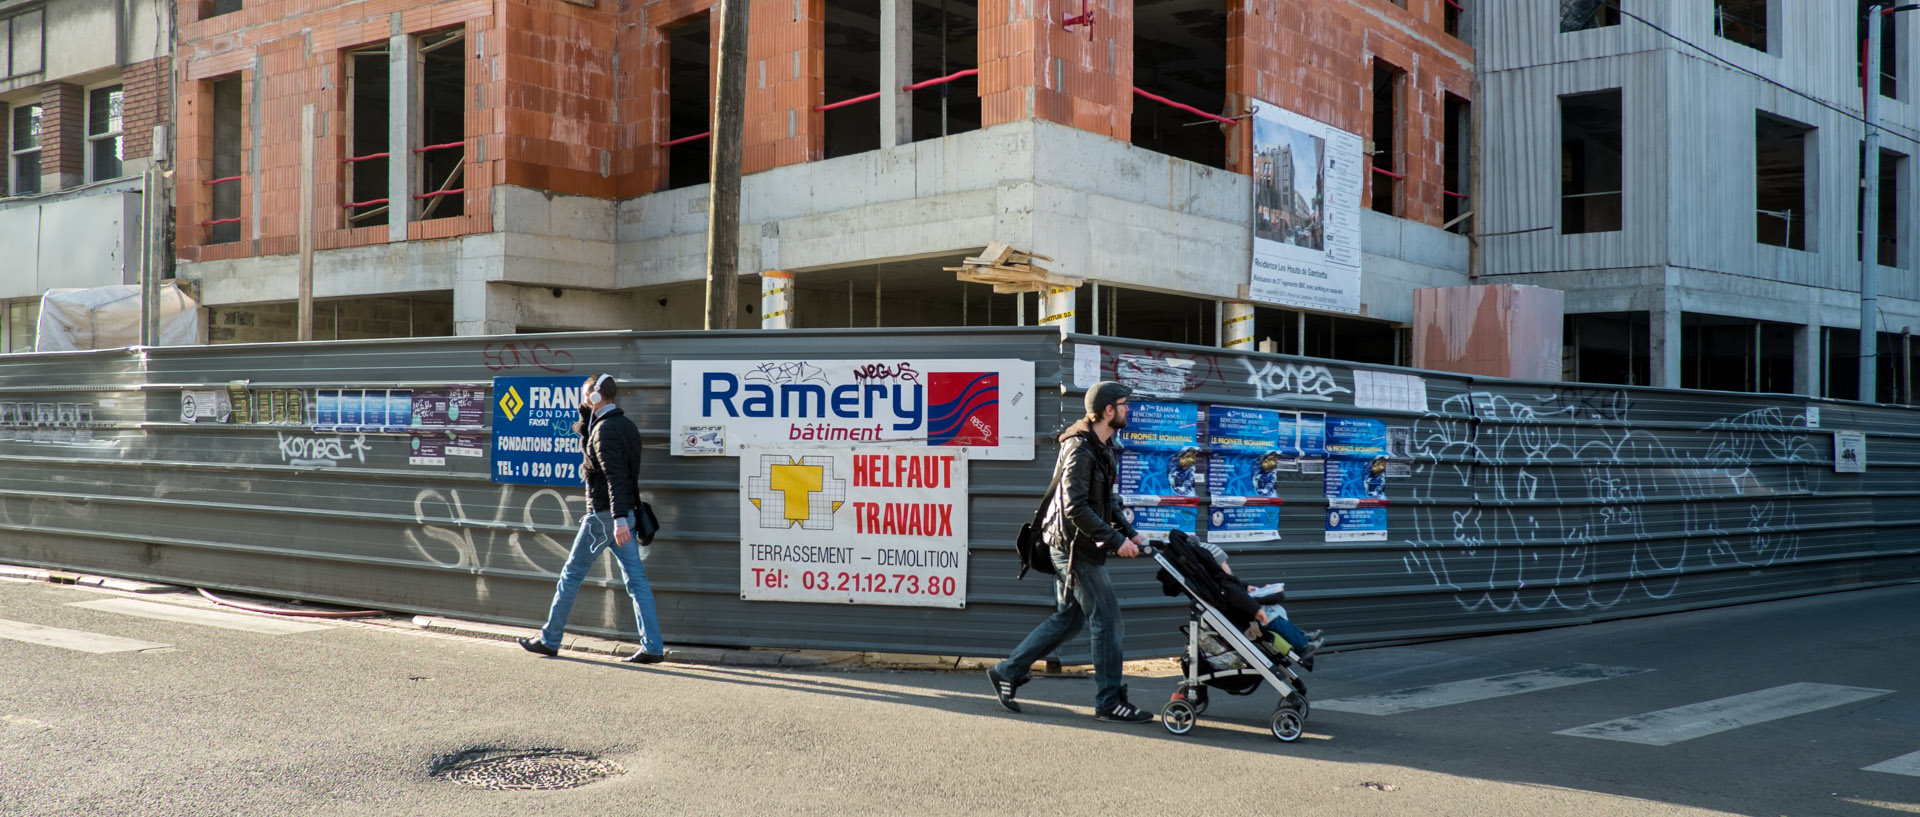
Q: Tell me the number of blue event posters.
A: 3